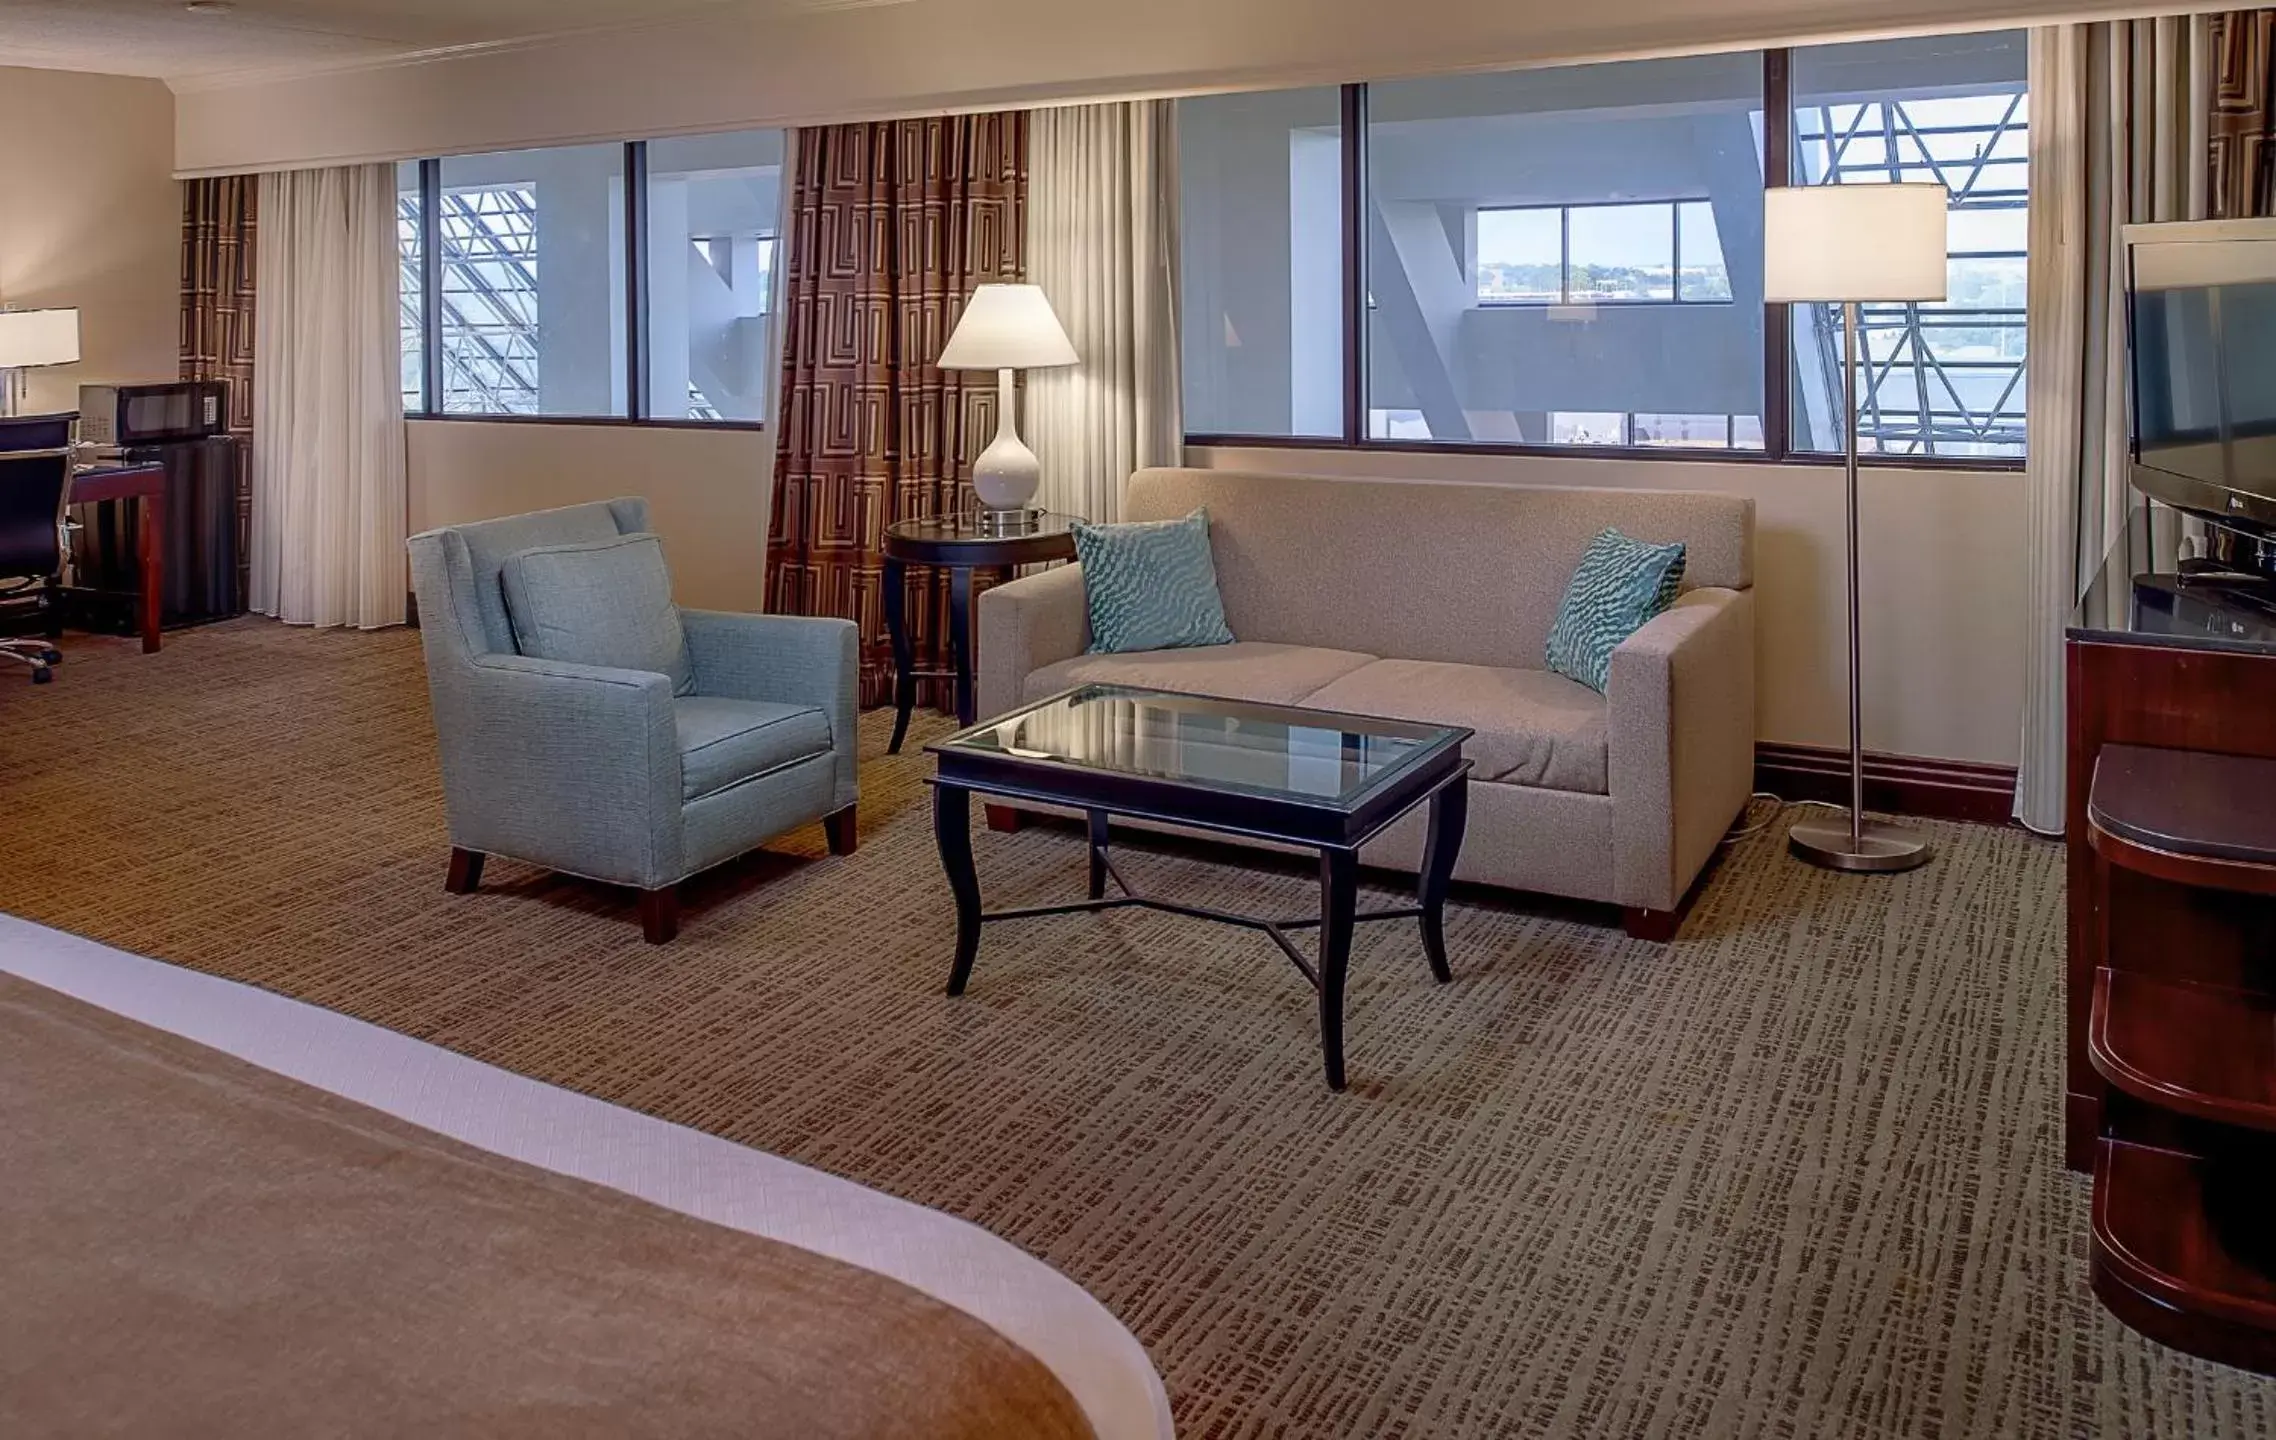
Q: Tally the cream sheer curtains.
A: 3